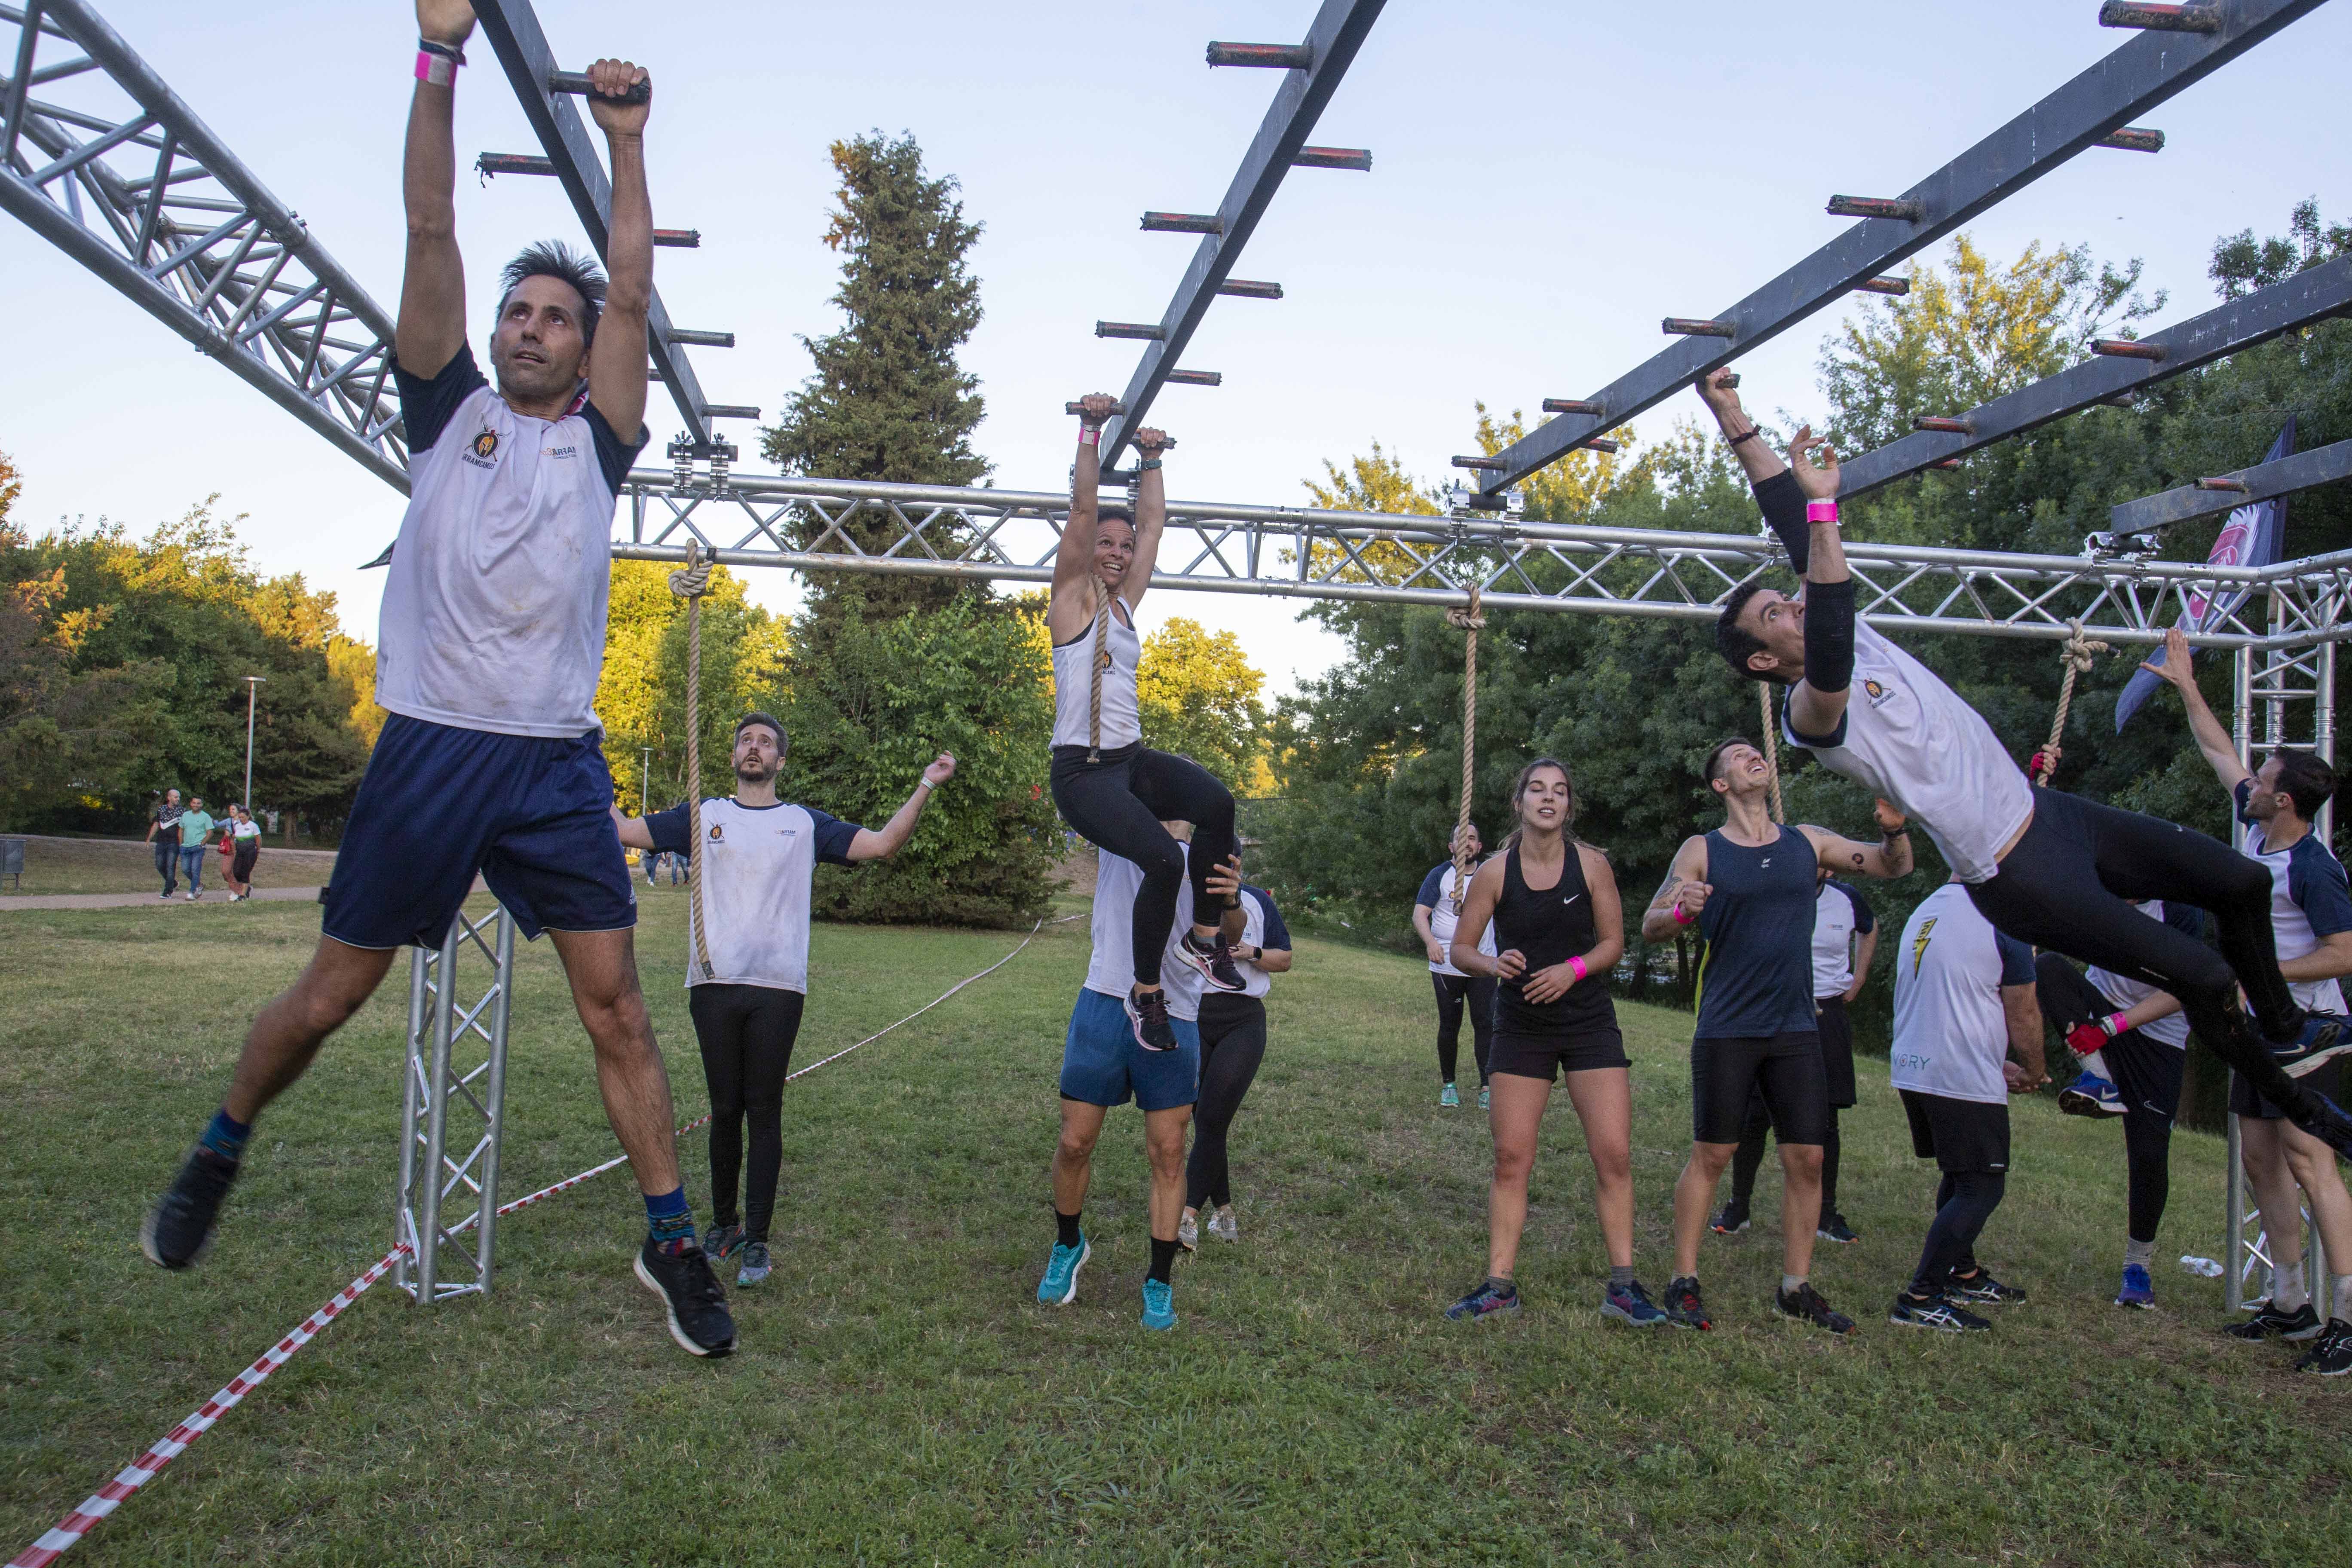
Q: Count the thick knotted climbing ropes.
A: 5